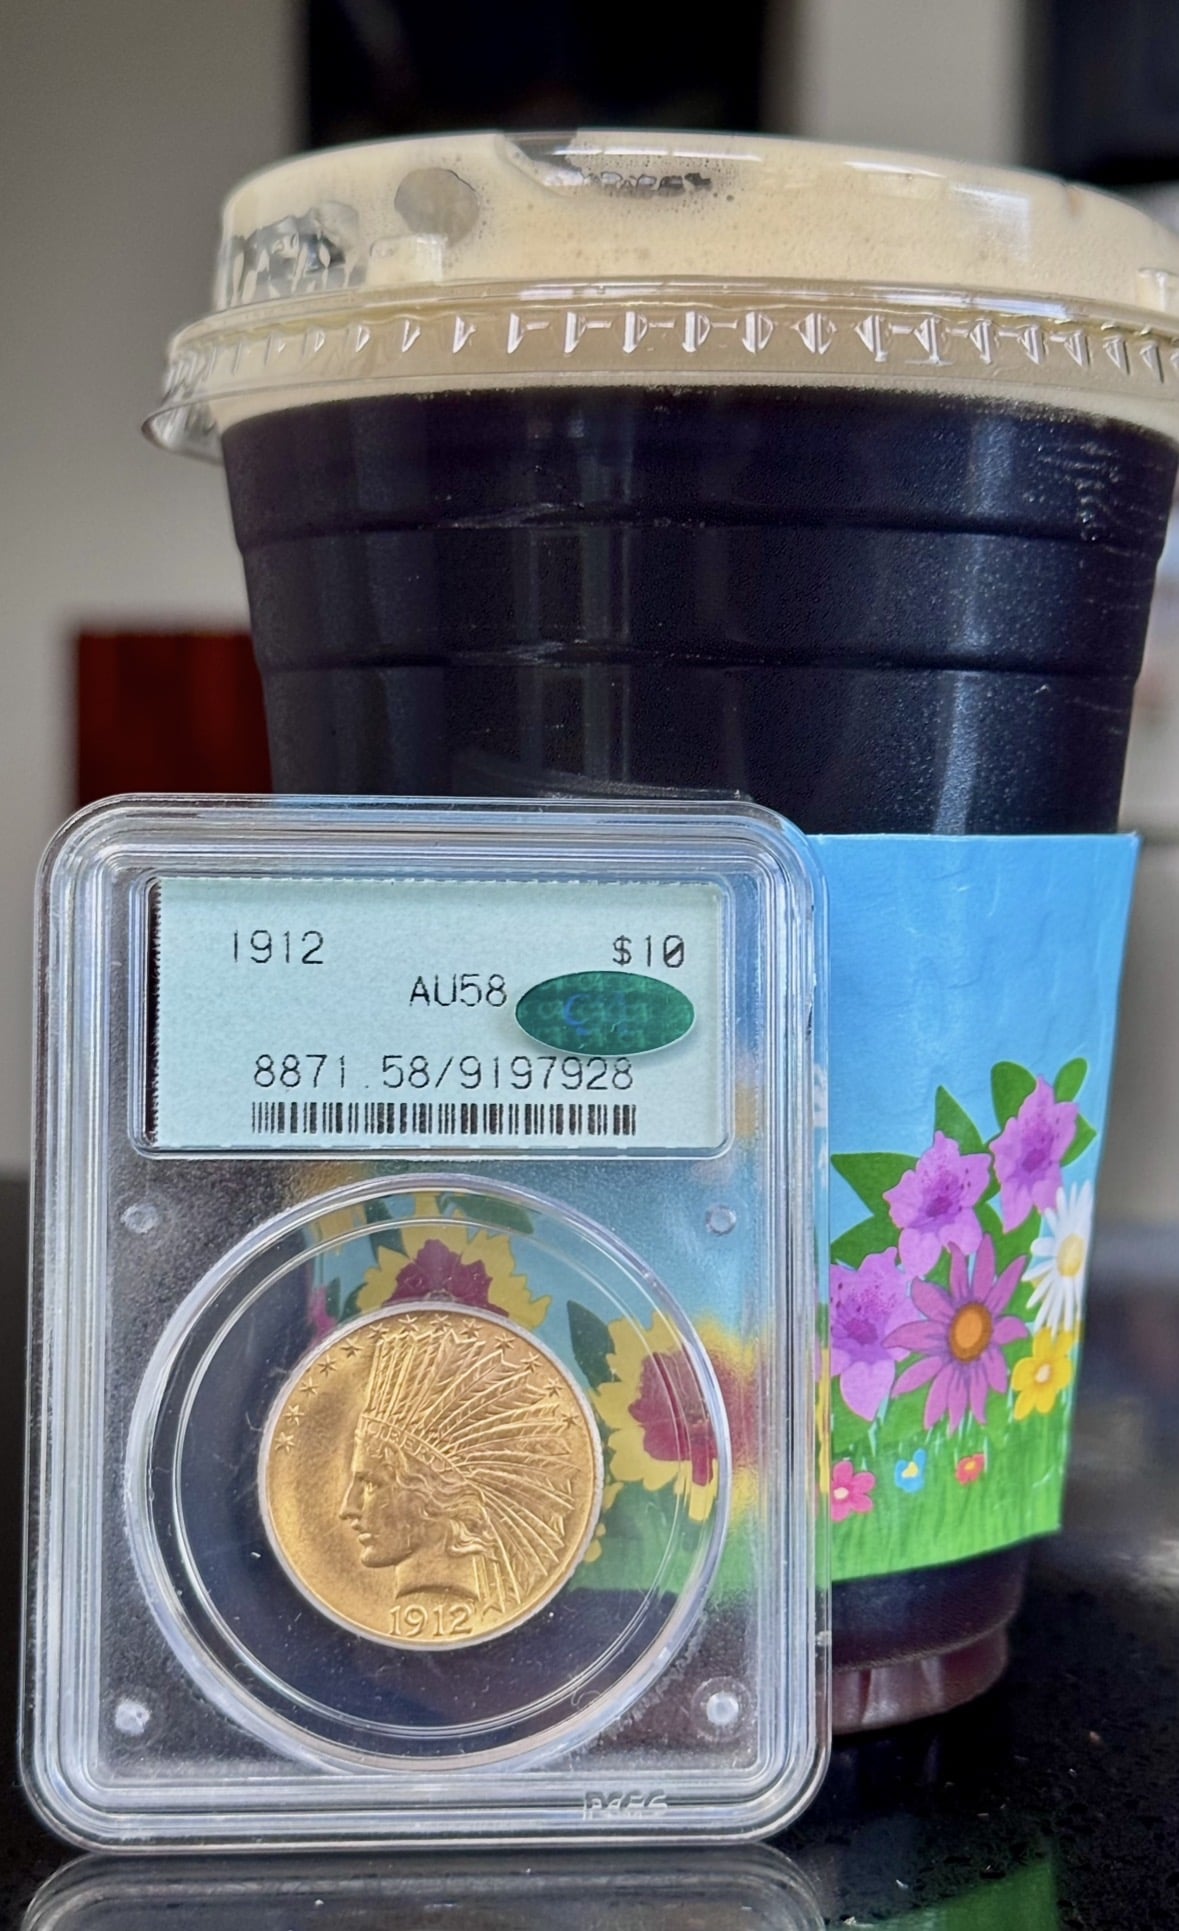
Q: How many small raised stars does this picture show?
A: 13